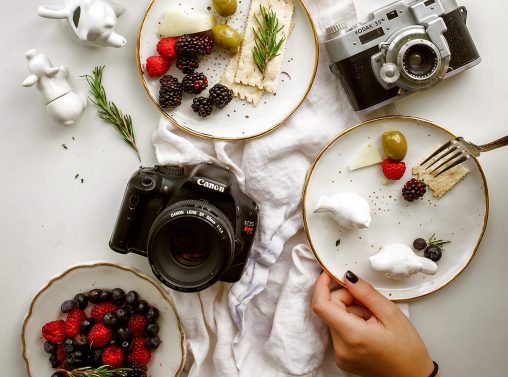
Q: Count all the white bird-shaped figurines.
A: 2